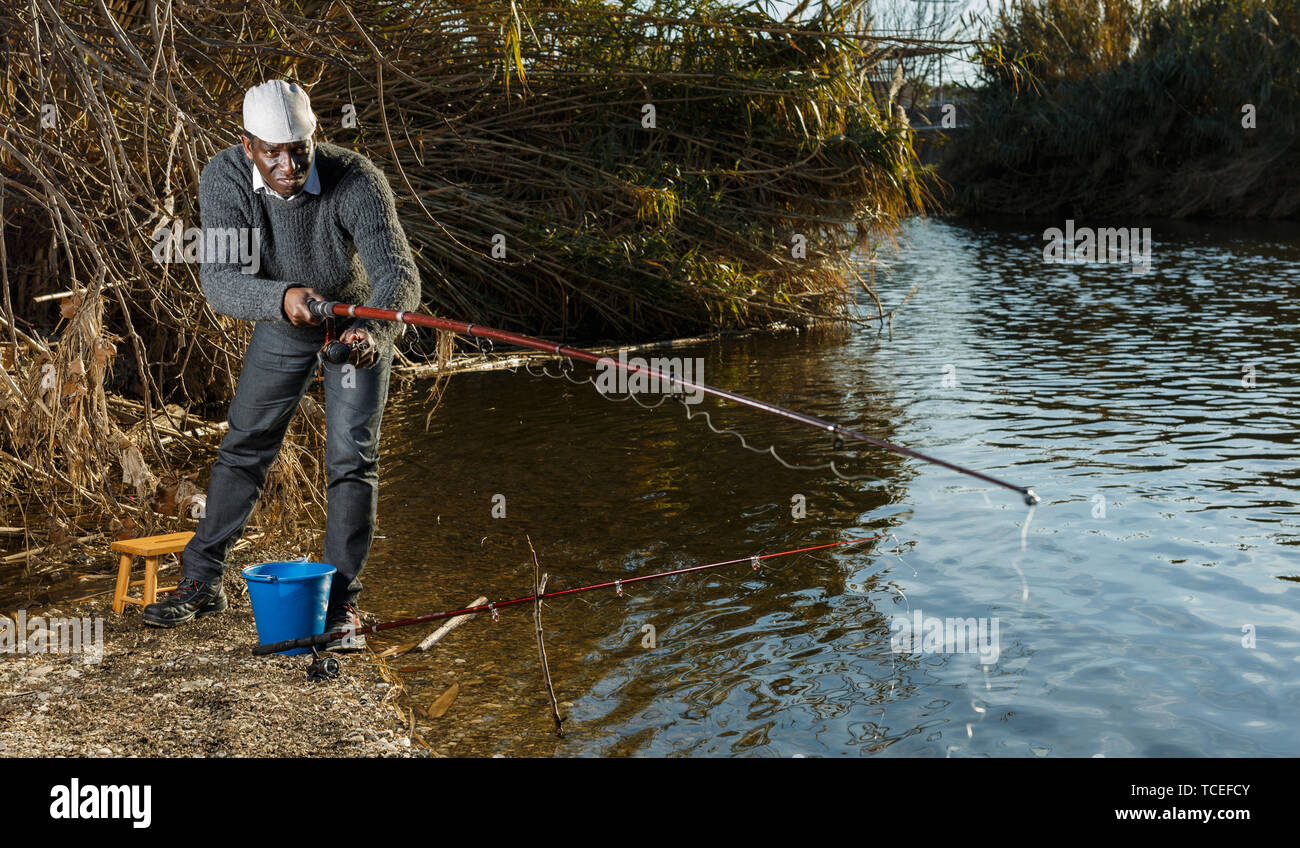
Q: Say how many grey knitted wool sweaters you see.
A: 1